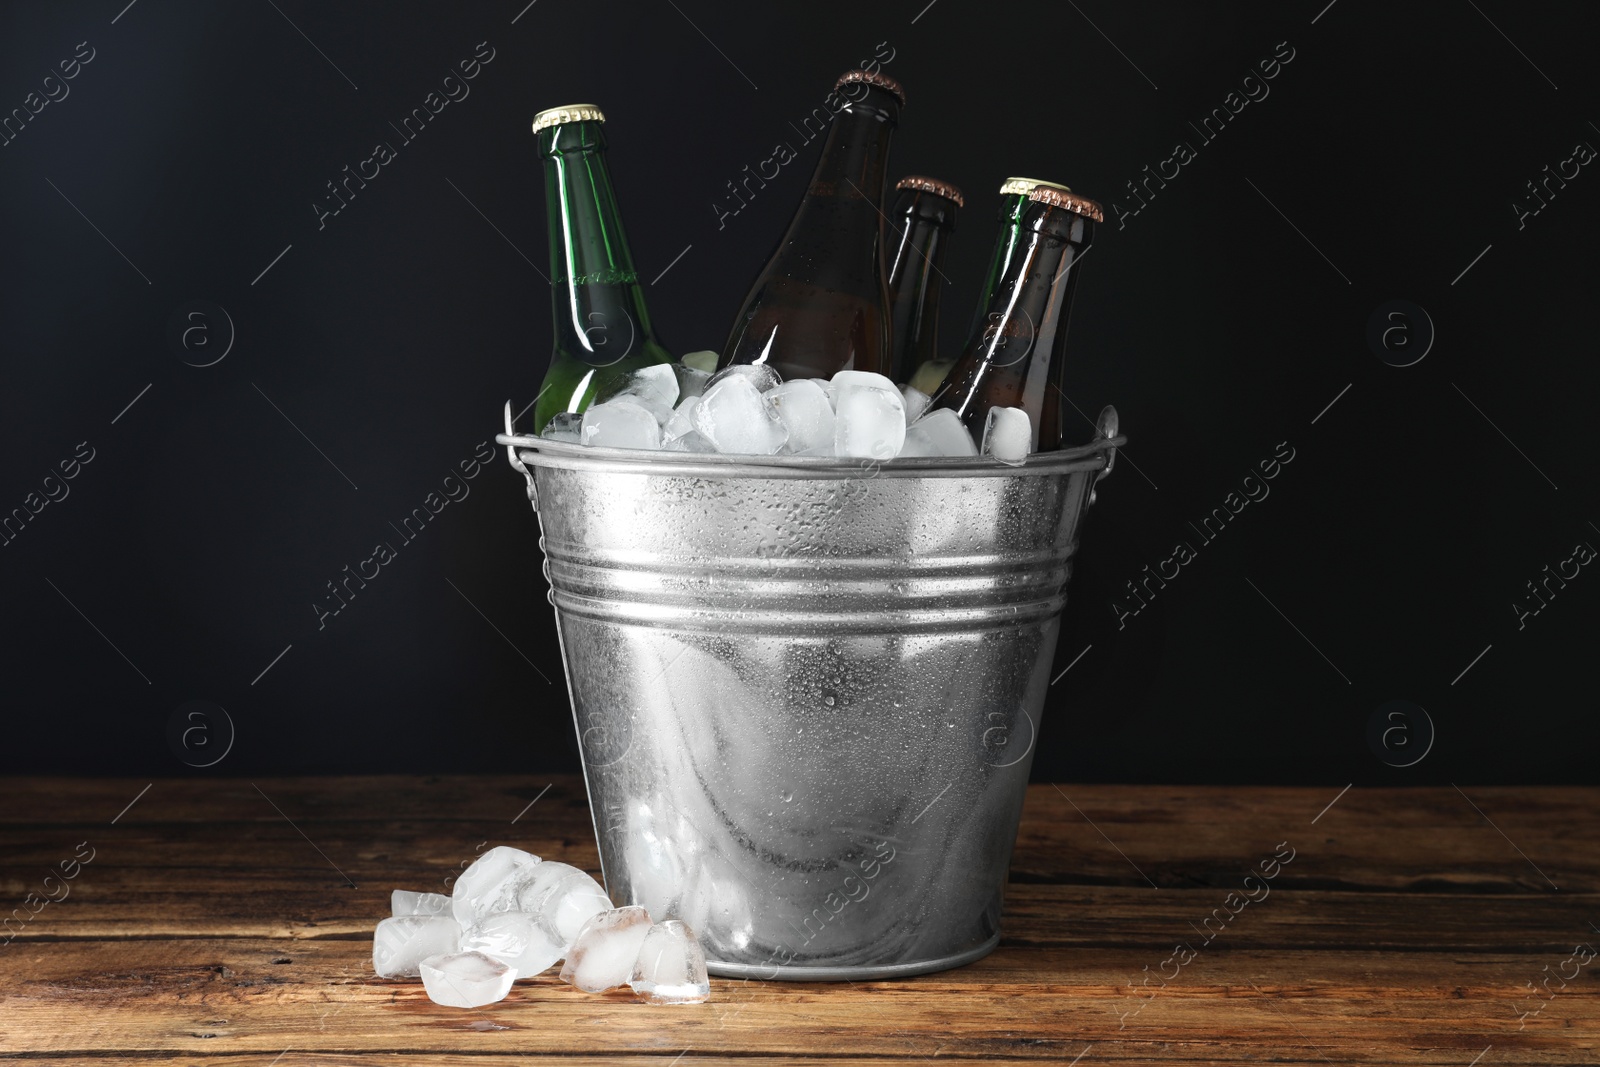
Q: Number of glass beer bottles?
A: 5